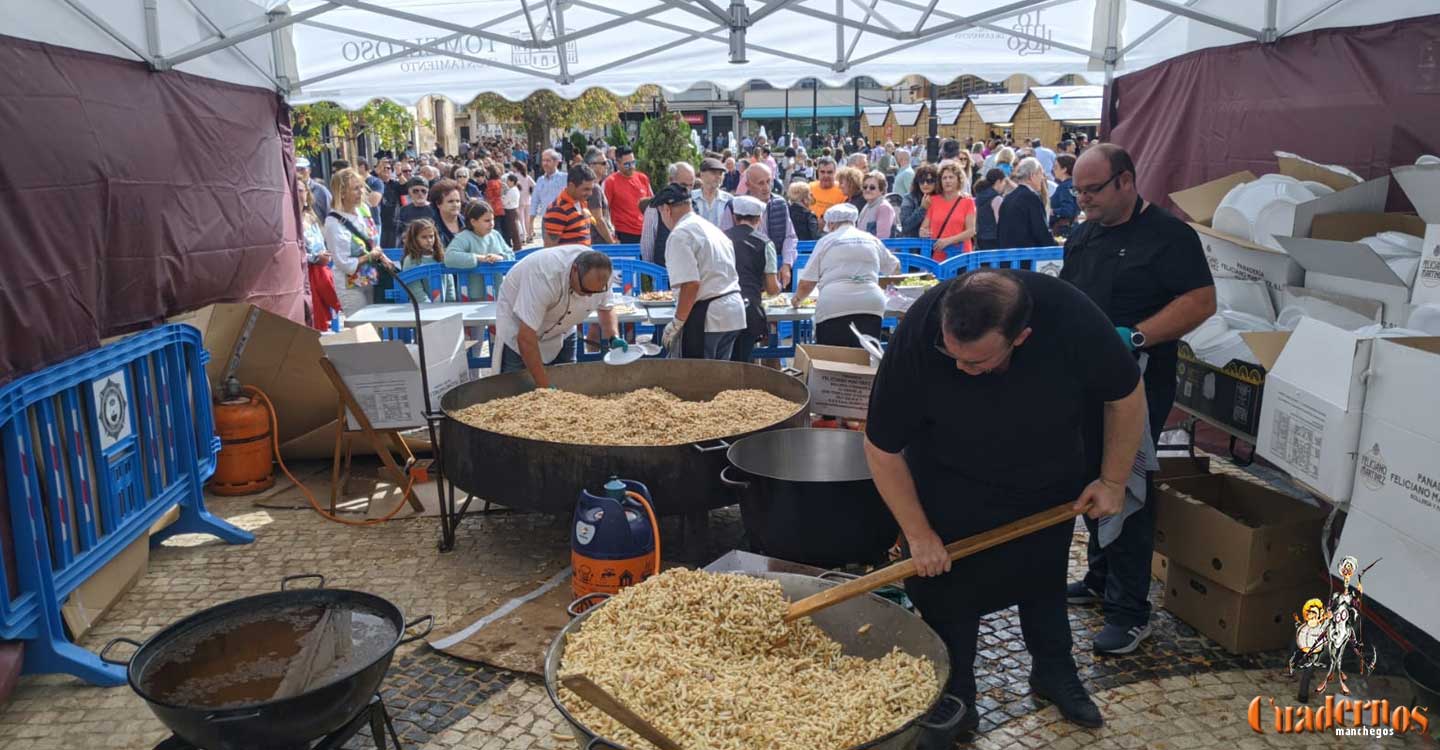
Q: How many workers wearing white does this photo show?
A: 3